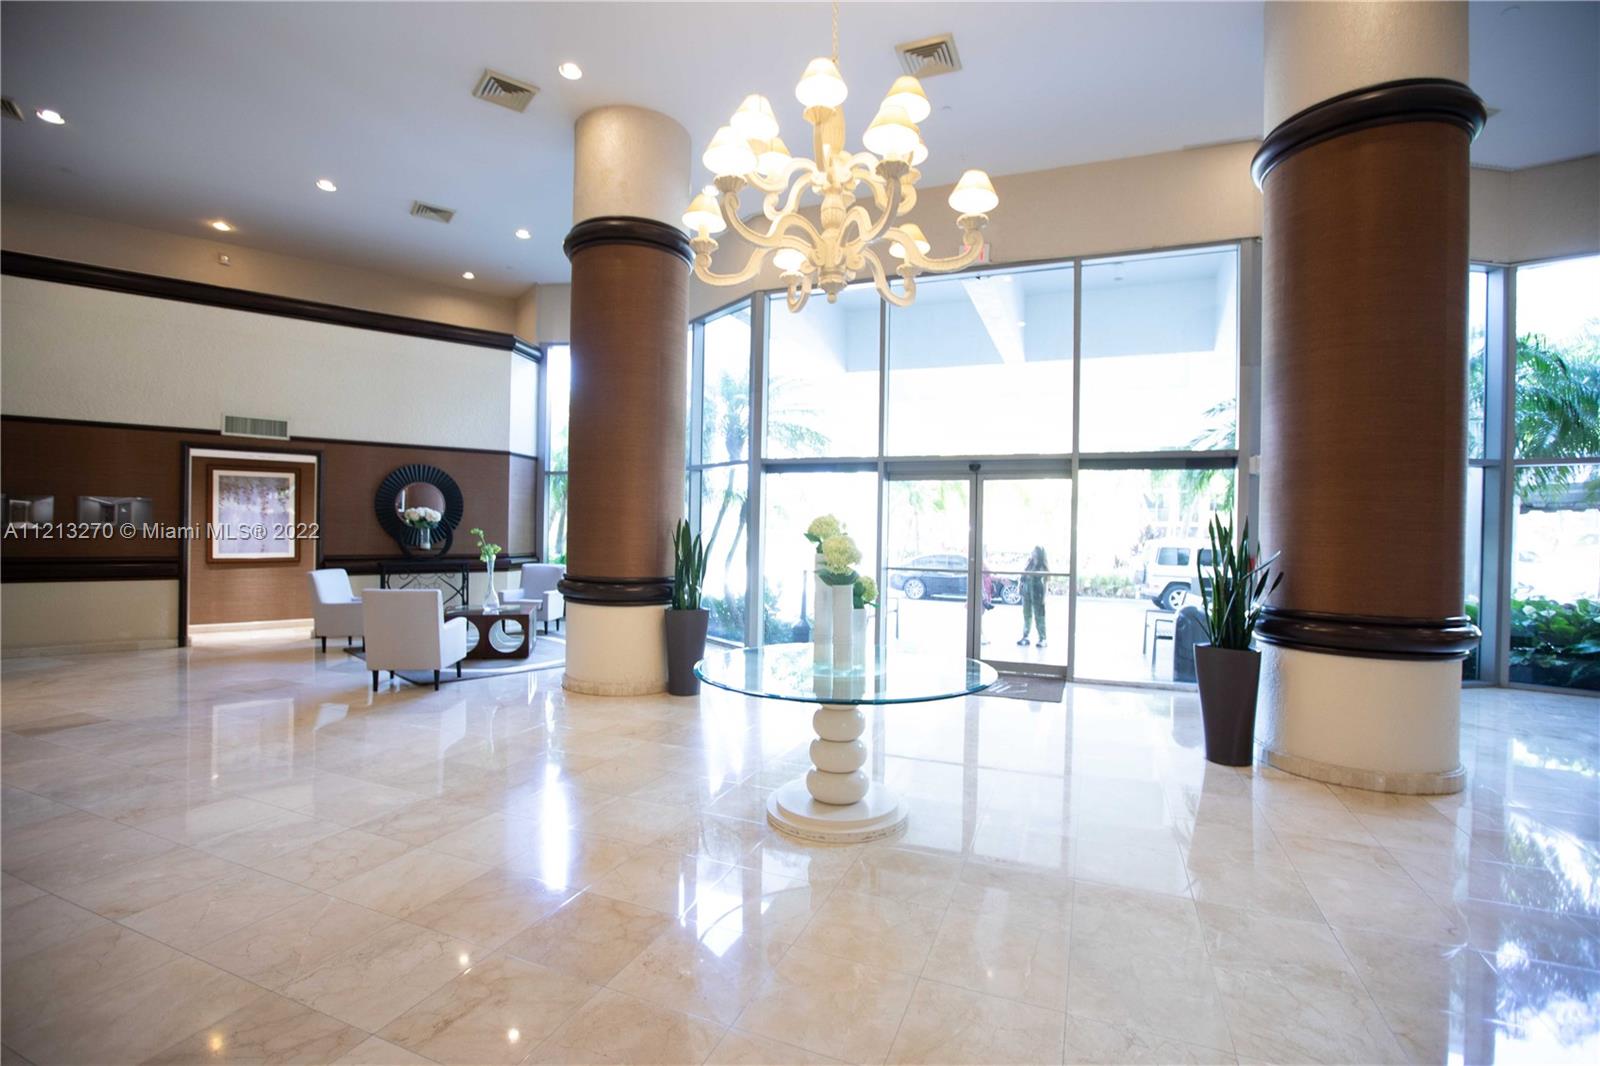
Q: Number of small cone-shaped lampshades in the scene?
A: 11